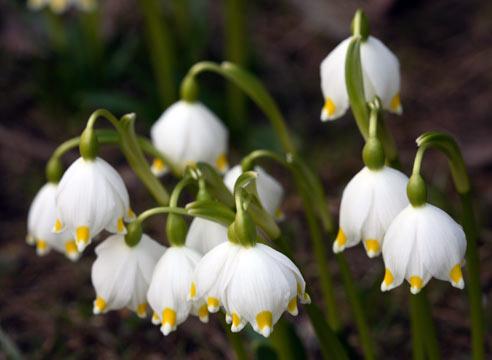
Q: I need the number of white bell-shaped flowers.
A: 11